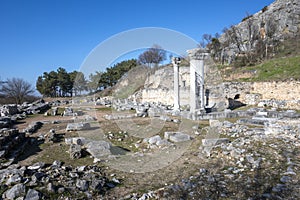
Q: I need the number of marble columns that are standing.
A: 2